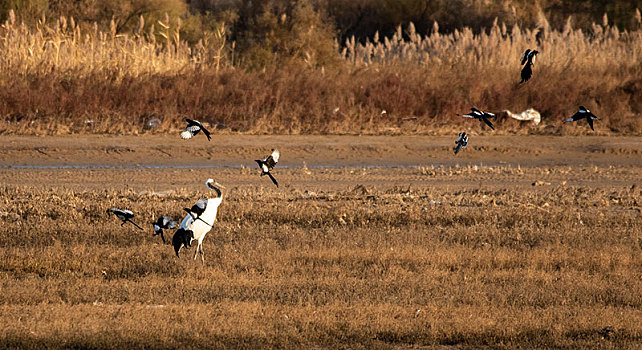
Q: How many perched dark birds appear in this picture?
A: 0